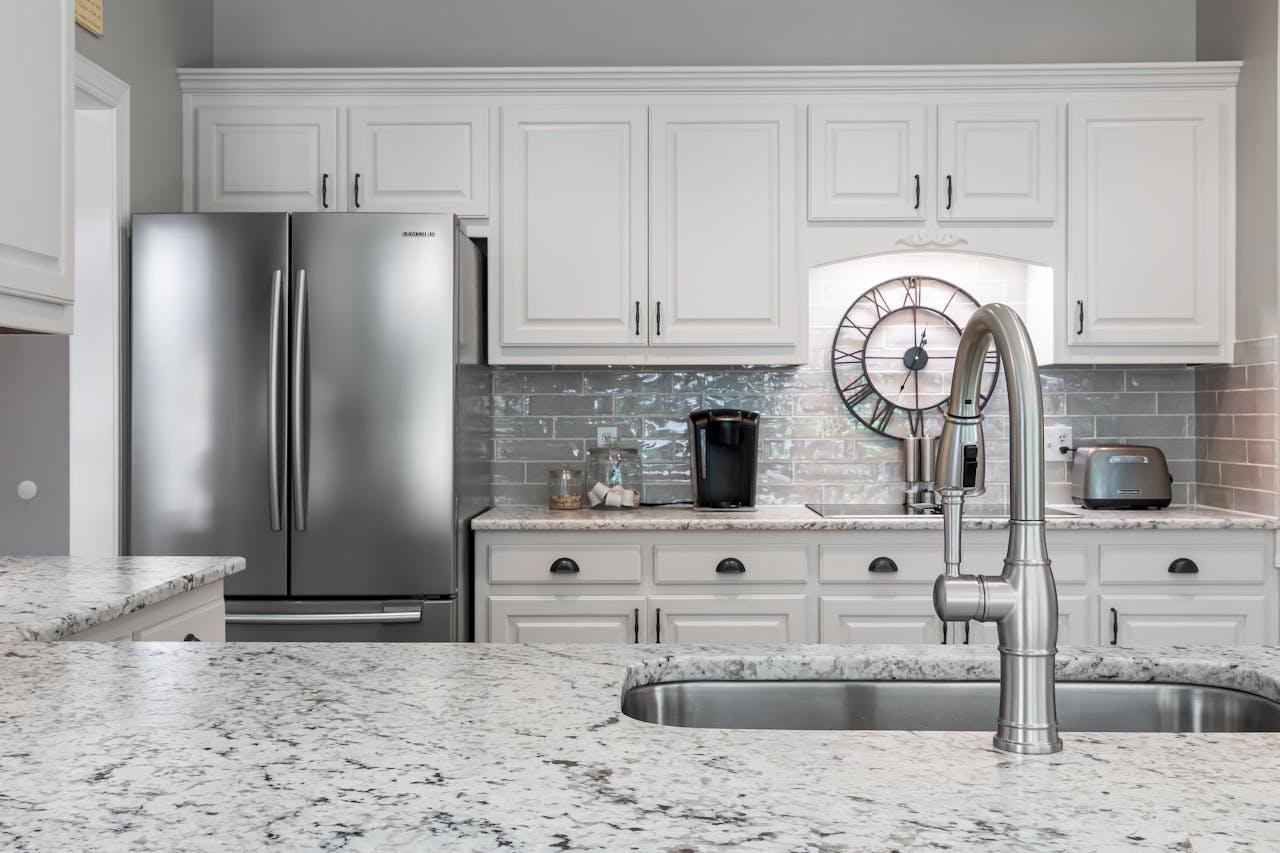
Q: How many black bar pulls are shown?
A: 12